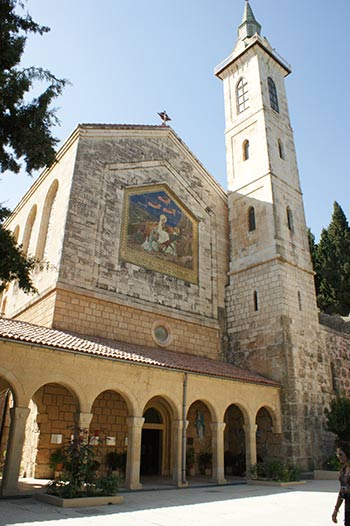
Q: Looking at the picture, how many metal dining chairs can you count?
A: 0